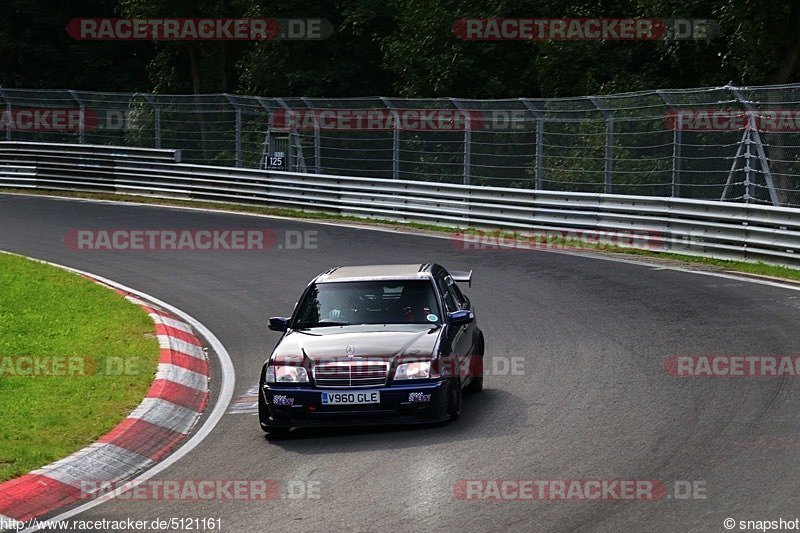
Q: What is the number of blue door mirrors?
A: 2